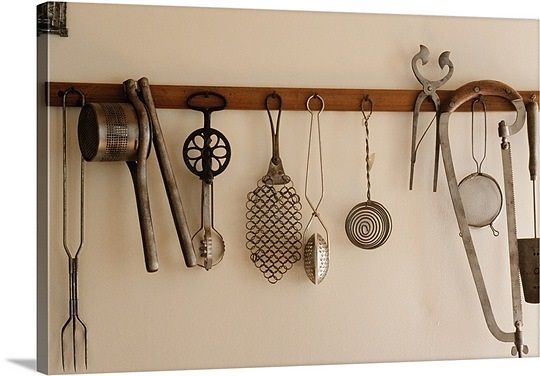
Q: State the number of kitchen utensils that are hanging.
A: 10